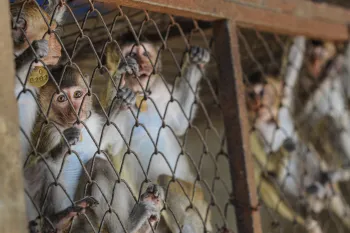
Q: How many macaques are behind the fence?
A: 5